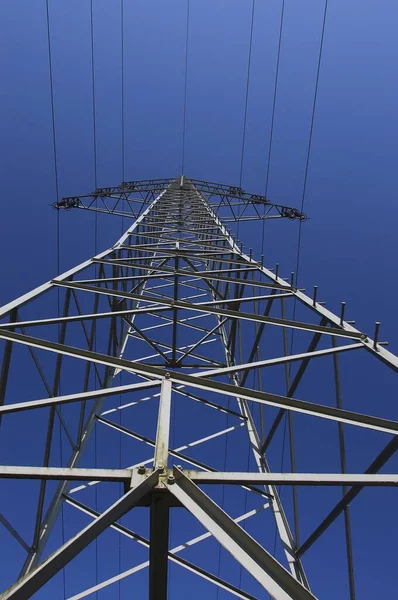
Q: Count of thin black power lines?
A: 7